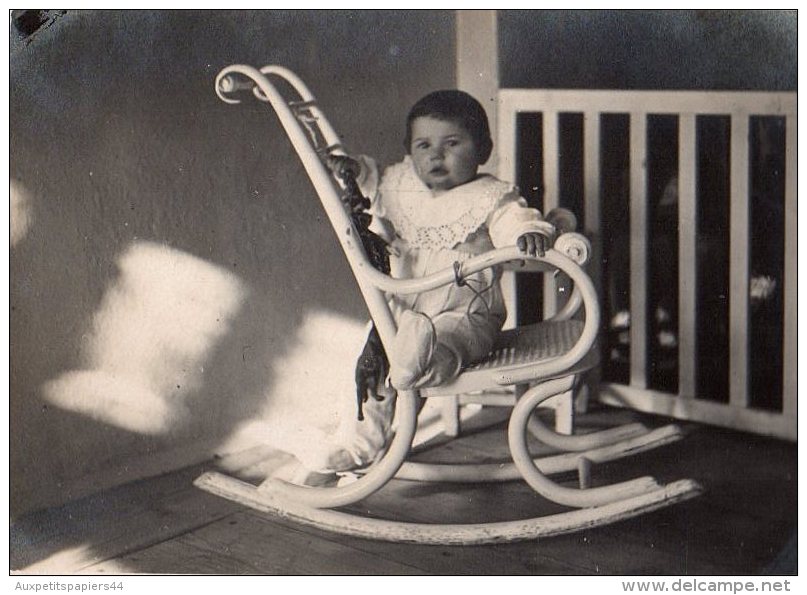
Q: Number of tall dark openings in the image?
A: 6